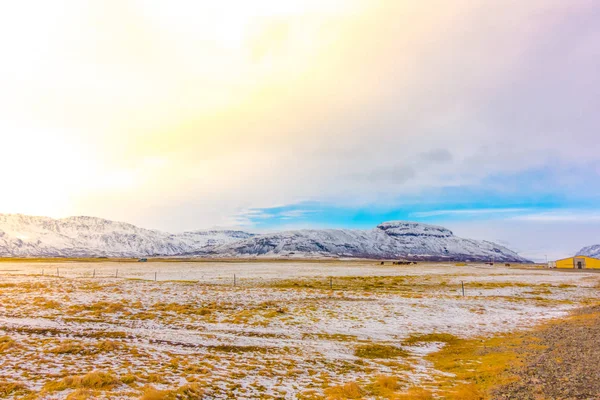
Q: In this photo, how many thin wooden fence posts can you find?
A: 8